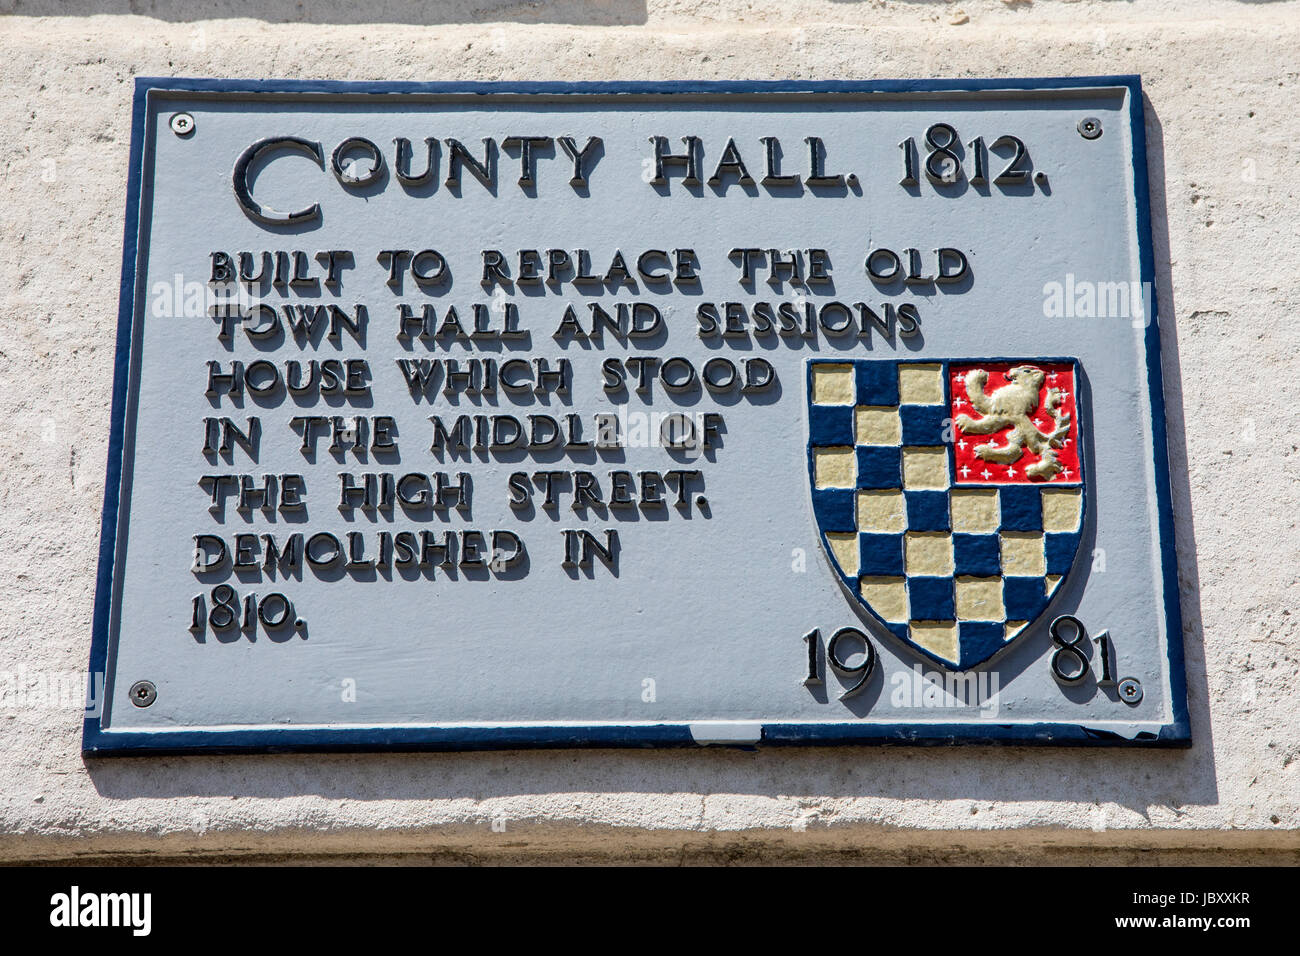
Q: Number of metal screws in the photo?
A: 4